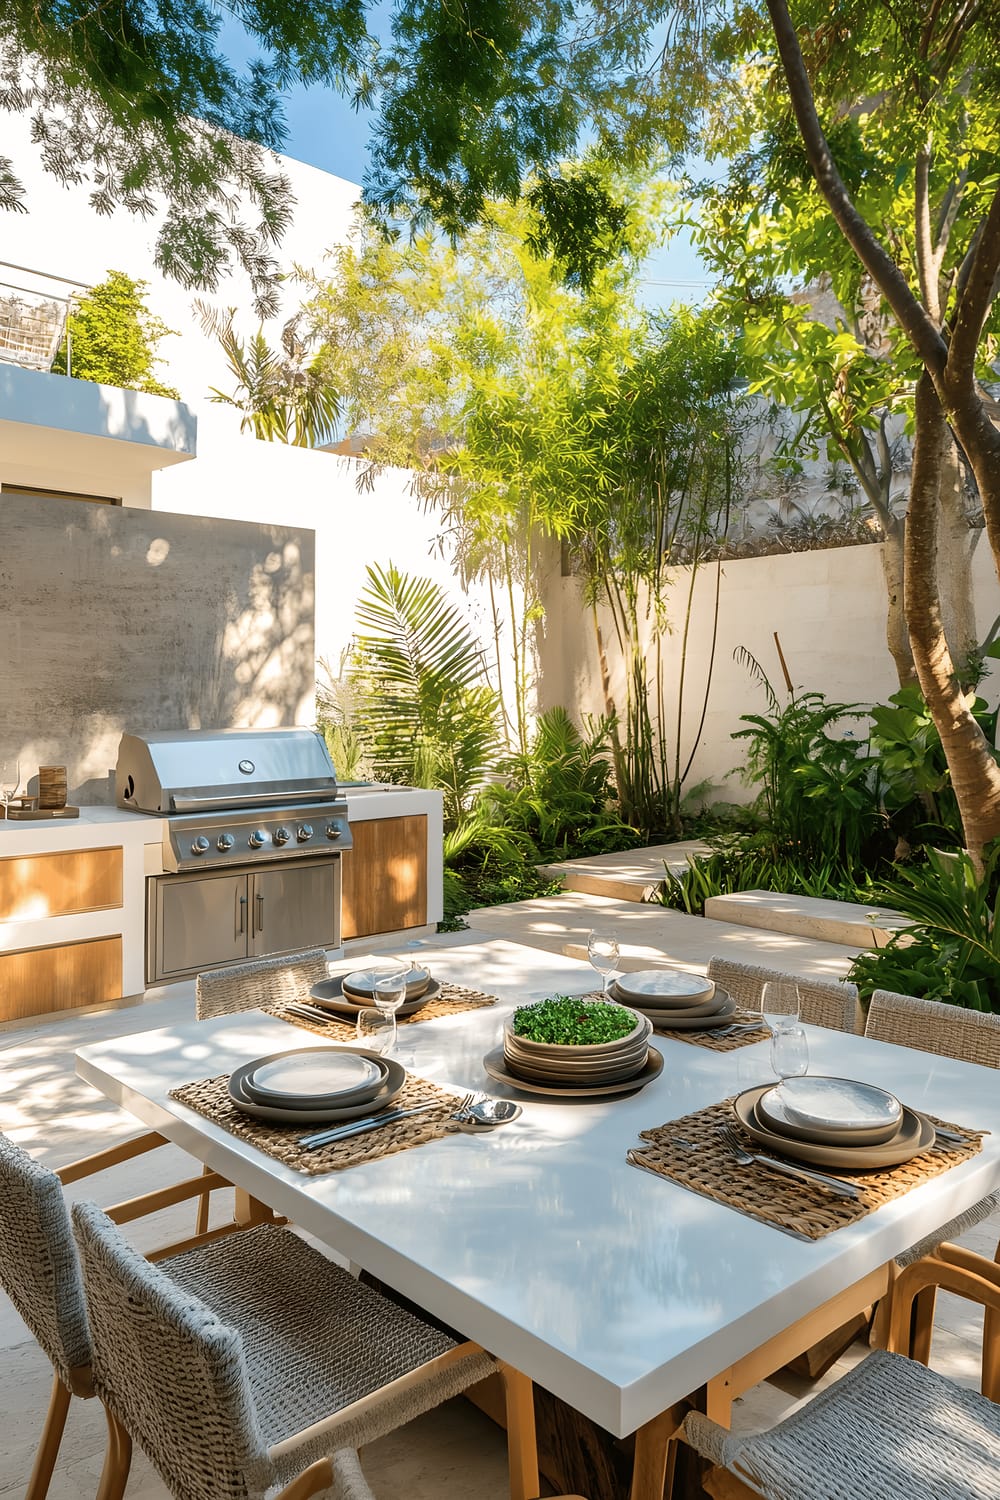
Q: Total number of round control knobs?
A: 6